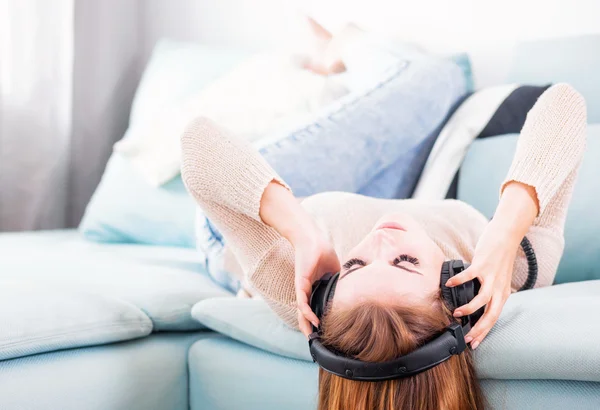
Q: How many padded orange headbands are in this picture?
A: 0